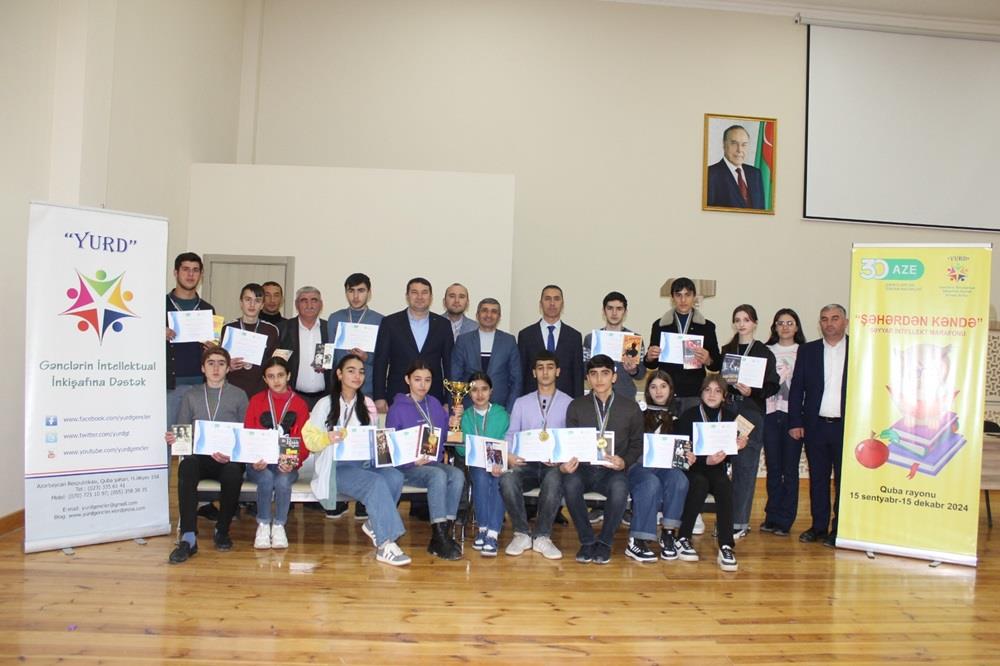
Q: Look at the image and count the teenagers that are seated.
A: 9